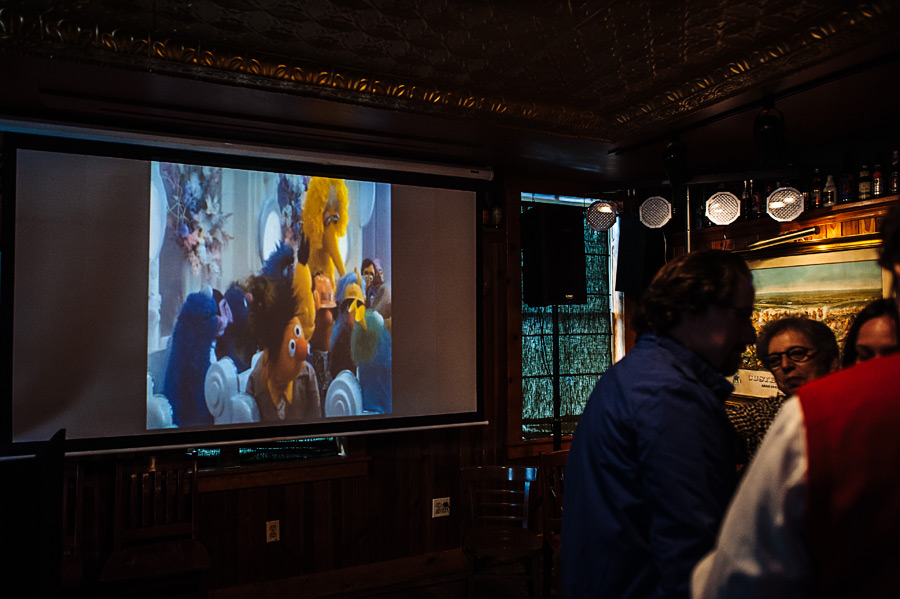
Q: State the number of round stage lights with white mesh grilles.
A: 4